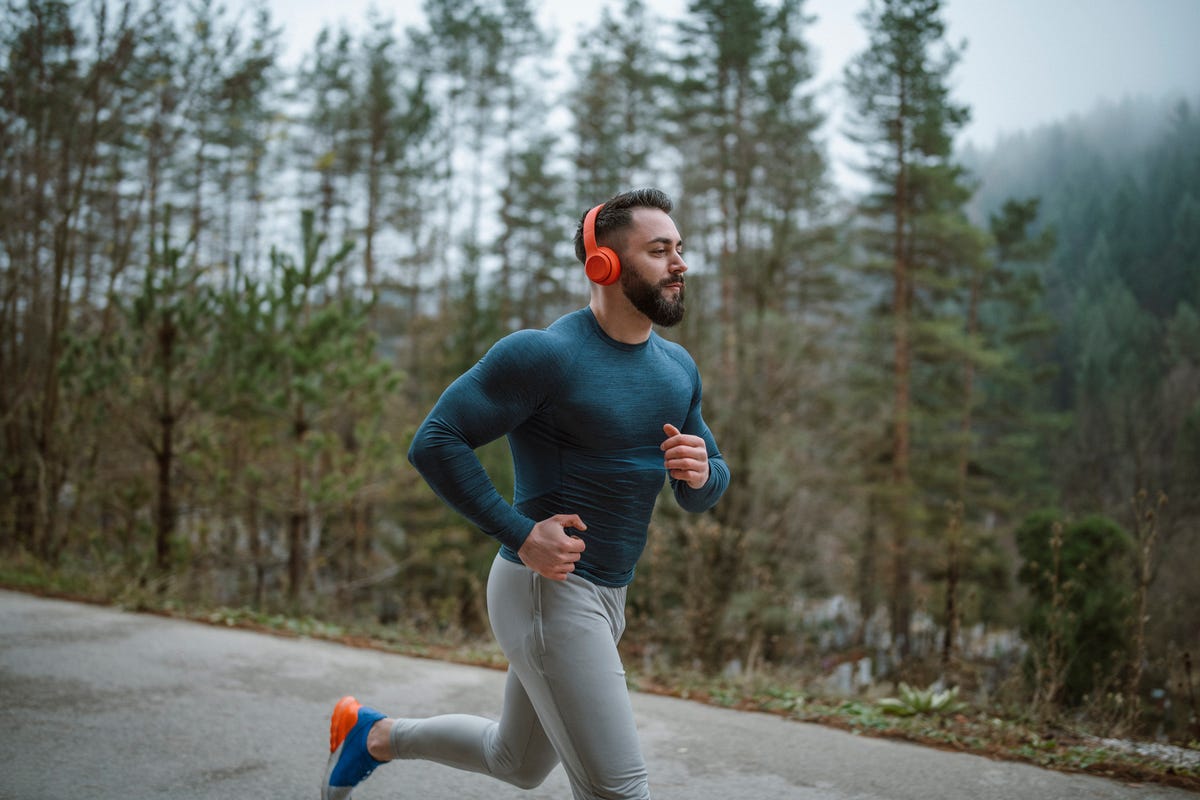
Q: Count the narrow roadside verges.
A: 1